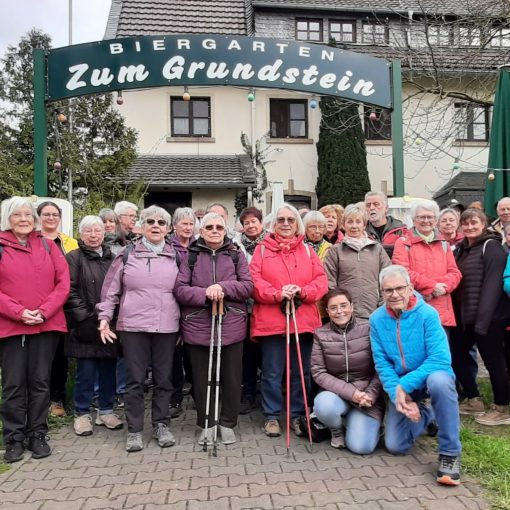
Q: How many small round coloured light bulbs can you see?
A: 10